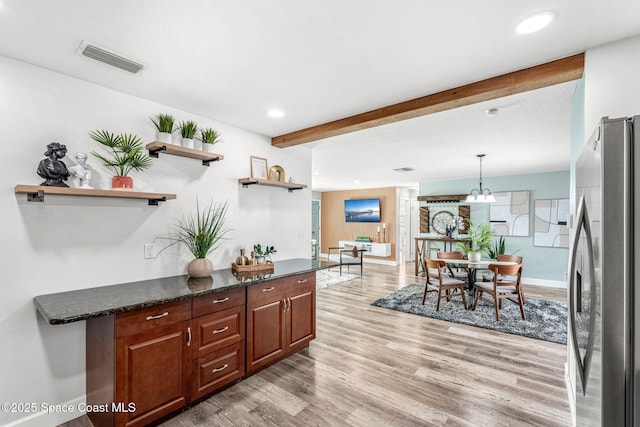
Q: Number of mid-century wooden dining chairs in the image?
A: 4